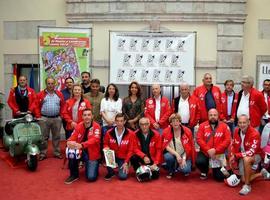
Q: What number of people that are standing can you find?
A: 14